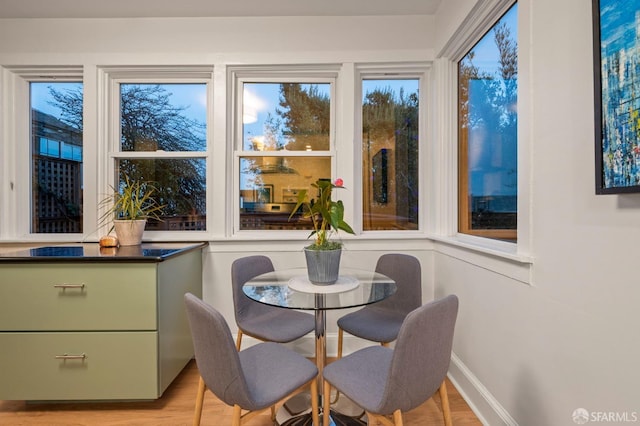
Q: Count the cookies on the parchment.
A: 0